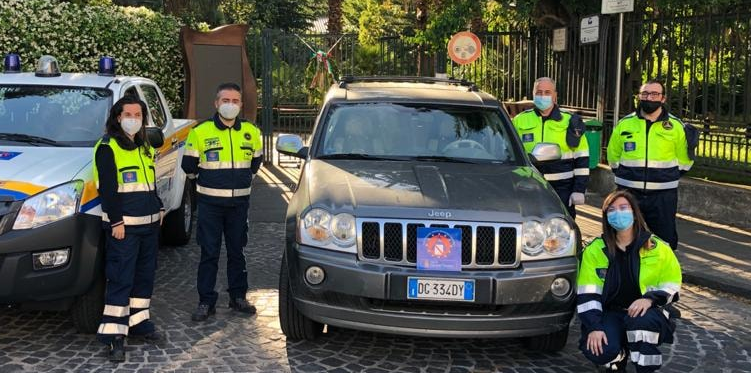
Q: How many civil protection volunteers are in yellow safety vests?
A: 5